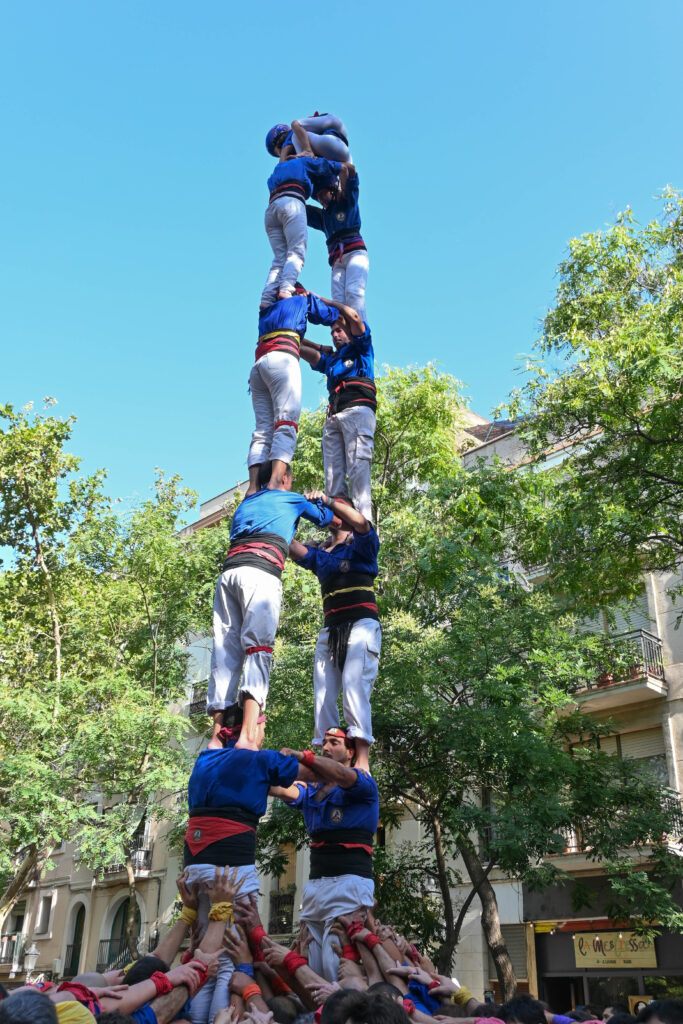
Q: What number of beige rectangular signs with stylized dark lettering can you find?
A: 1